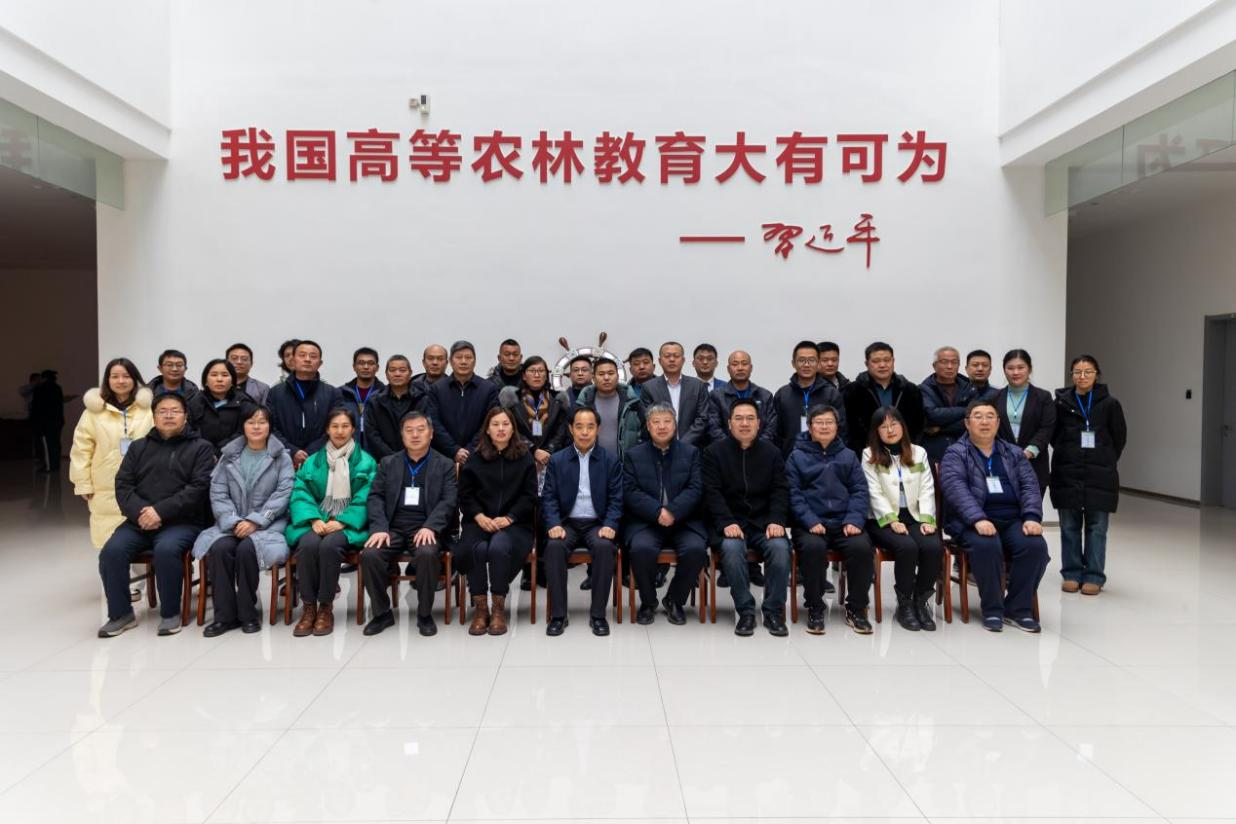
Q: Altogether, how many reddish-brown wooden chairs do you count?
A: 11